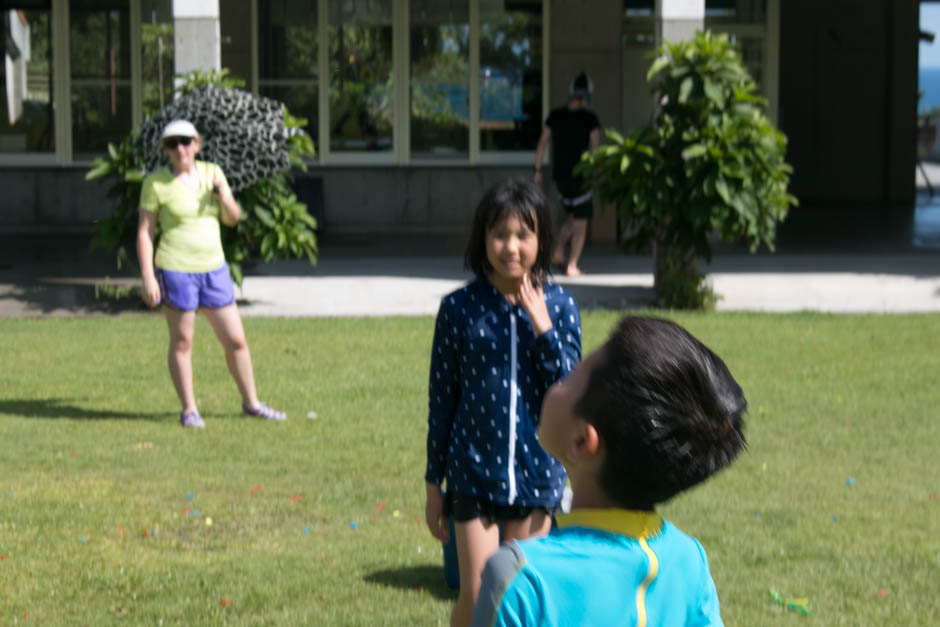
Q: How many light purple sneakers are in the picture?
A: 2